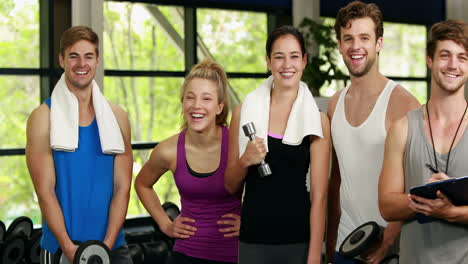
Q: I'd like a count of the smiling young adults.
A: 5